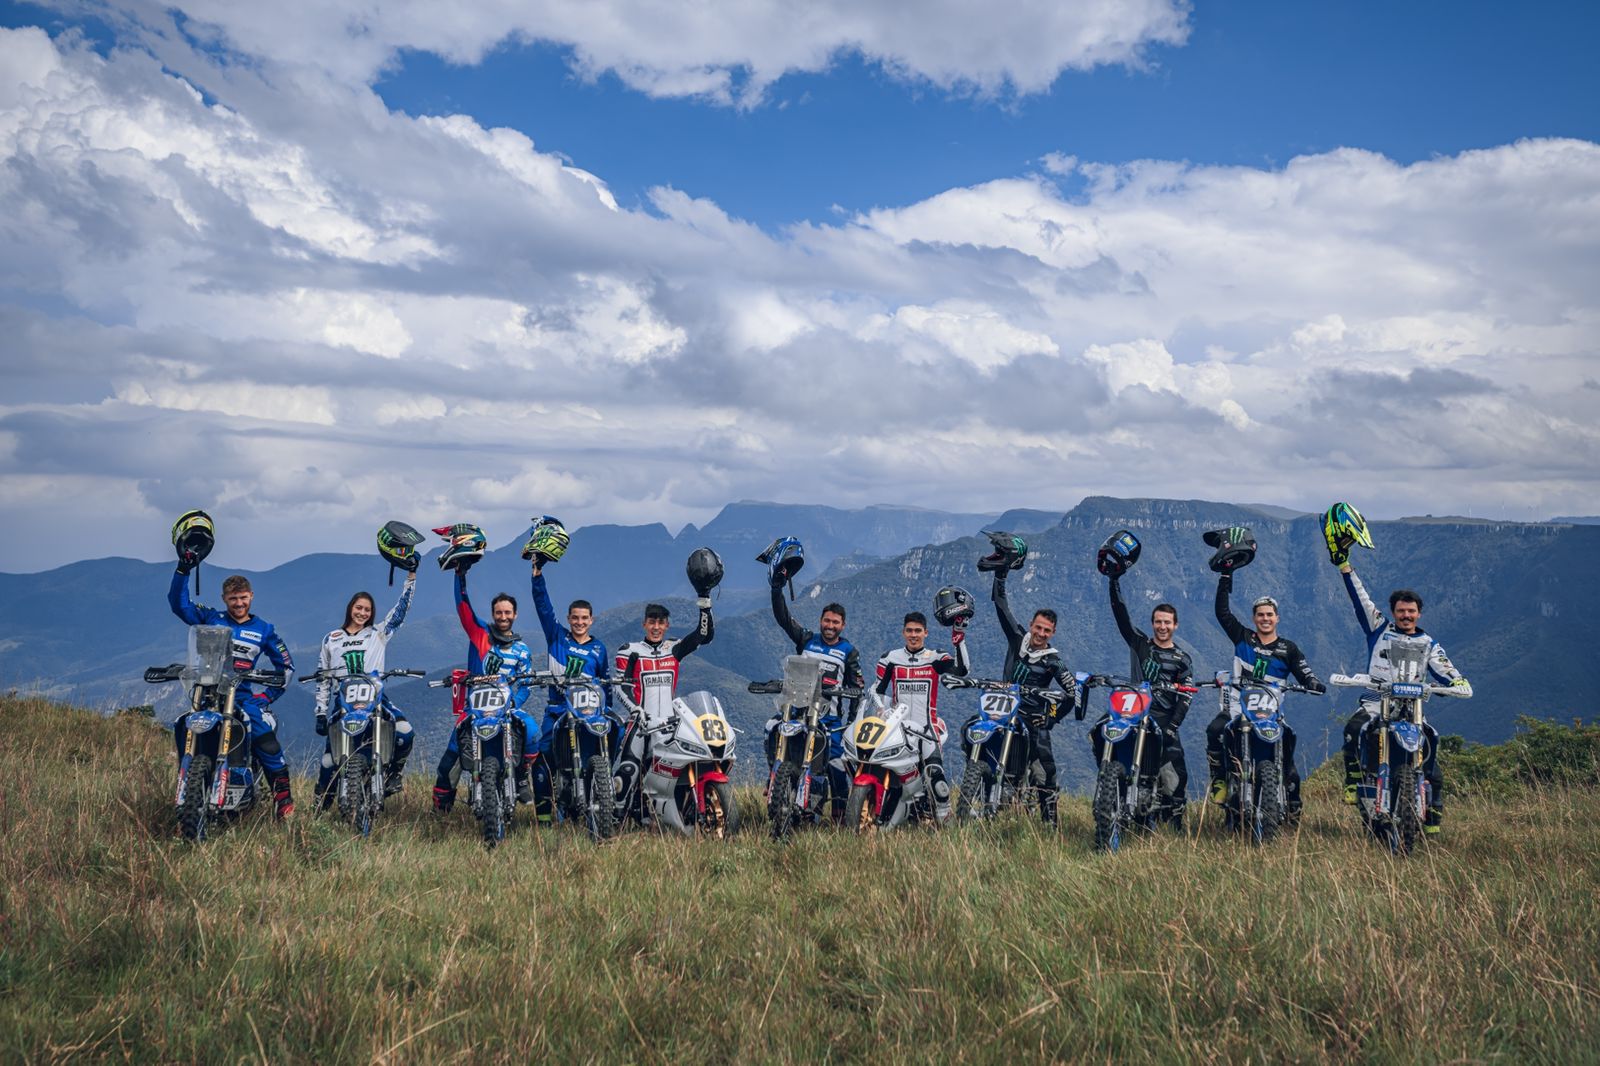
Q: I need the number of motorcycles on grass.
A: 11